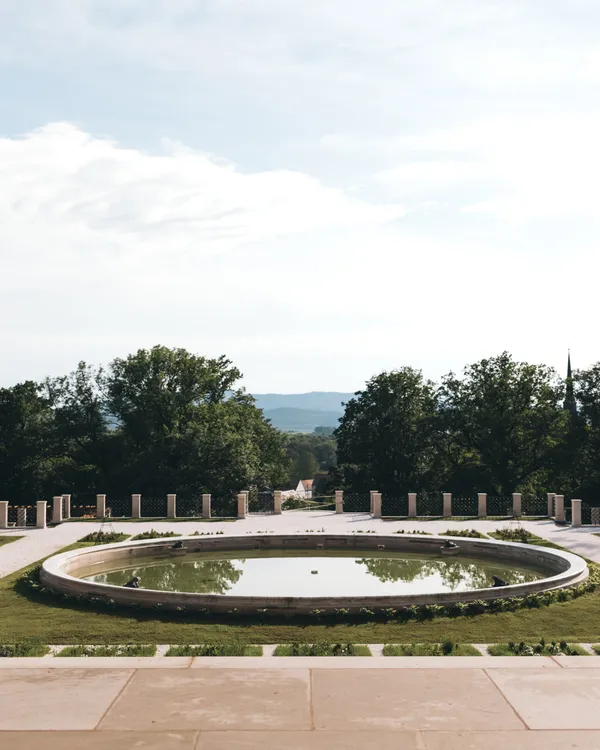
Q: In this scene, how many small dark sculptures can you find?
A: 4